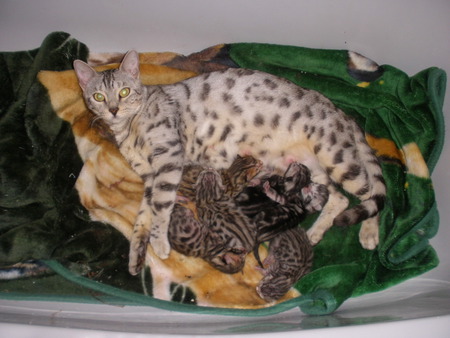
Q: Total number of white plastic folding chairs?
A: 0